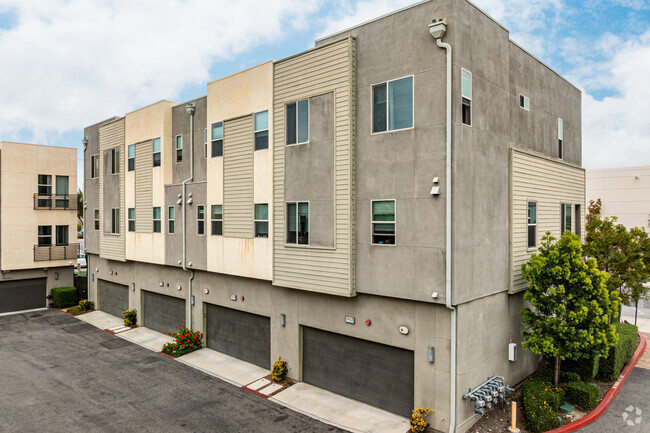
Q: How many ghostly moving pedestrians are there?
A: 0